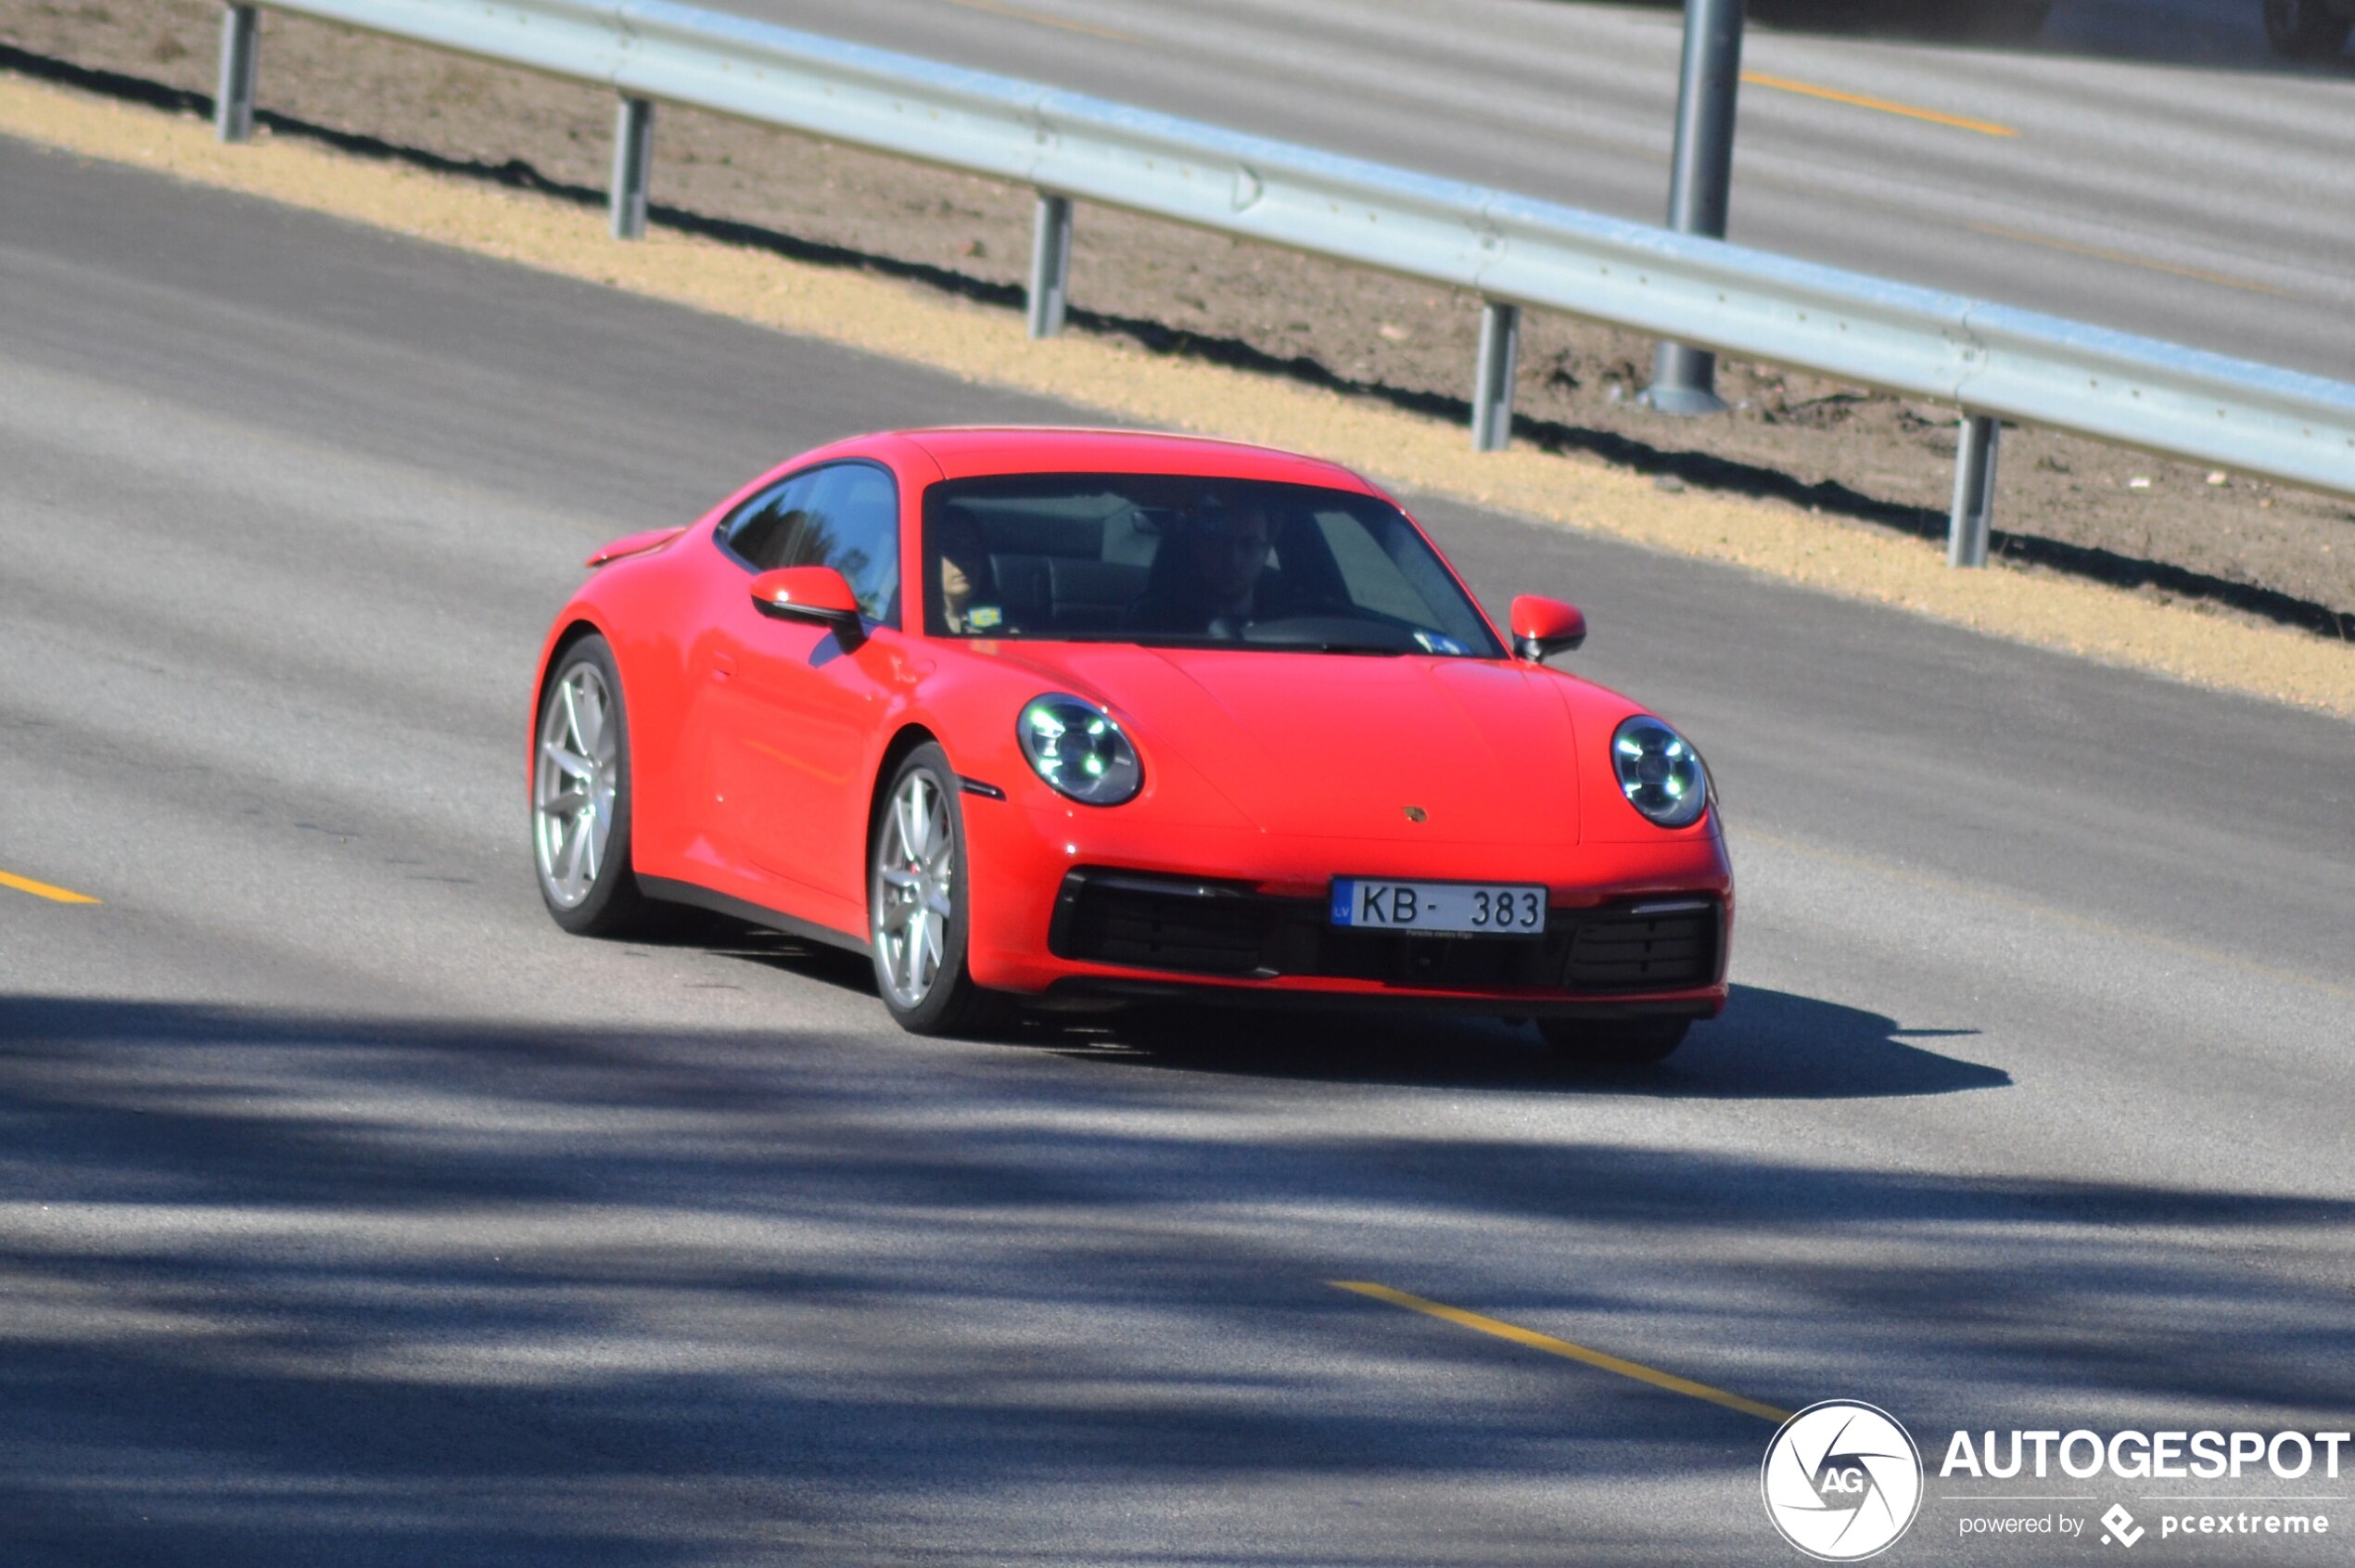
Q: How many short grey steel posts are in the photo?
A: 5